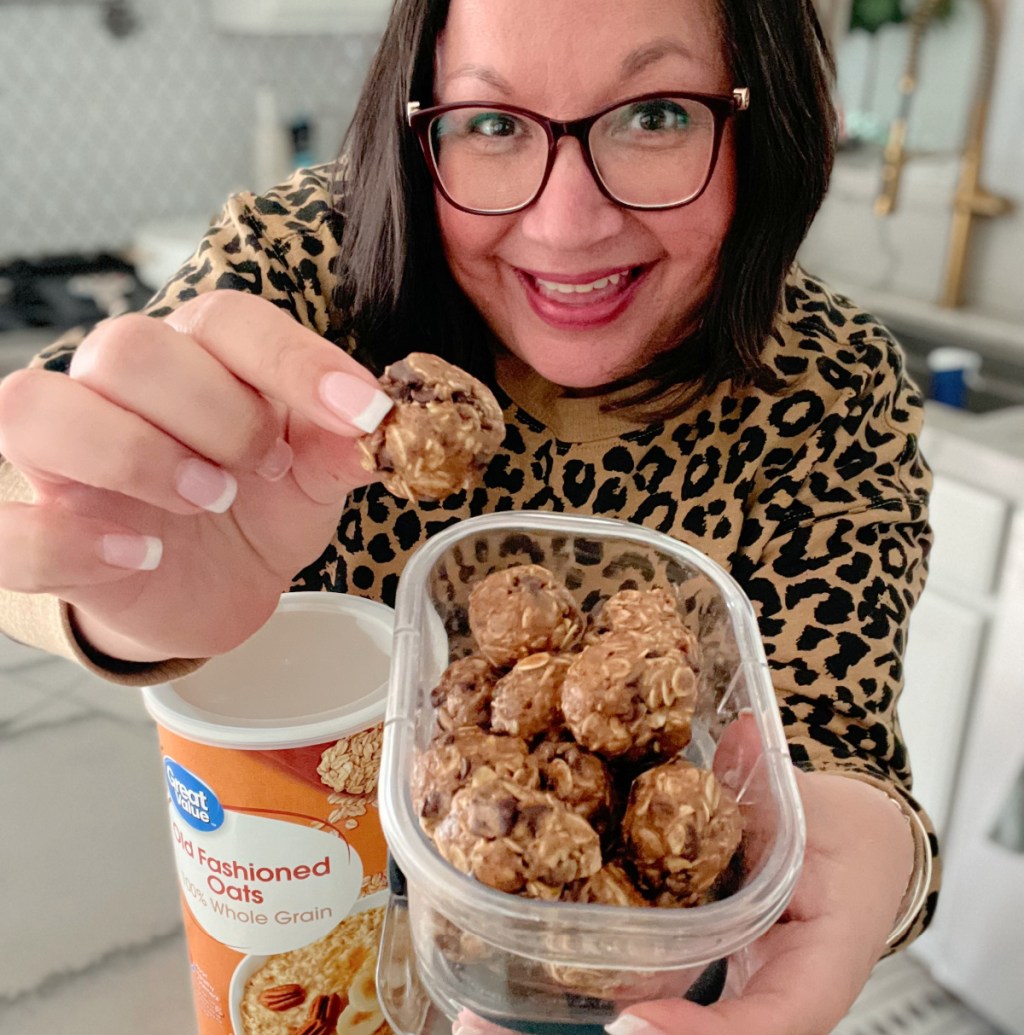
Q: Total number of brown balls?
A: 11